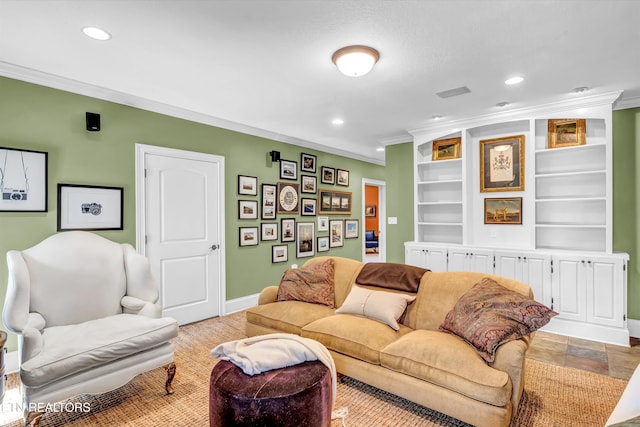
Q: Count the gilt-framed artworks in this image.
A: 4